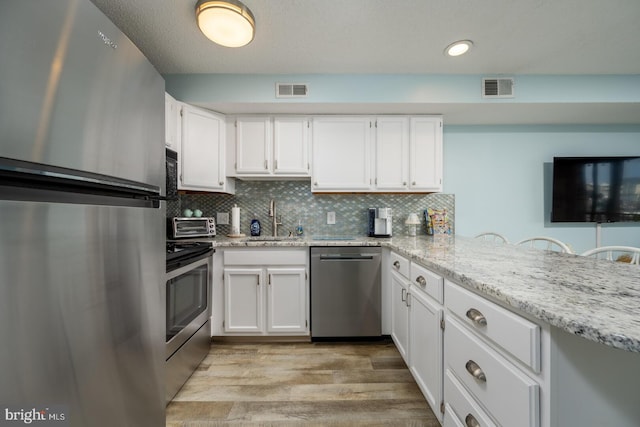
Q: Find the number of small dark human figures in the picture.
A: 0